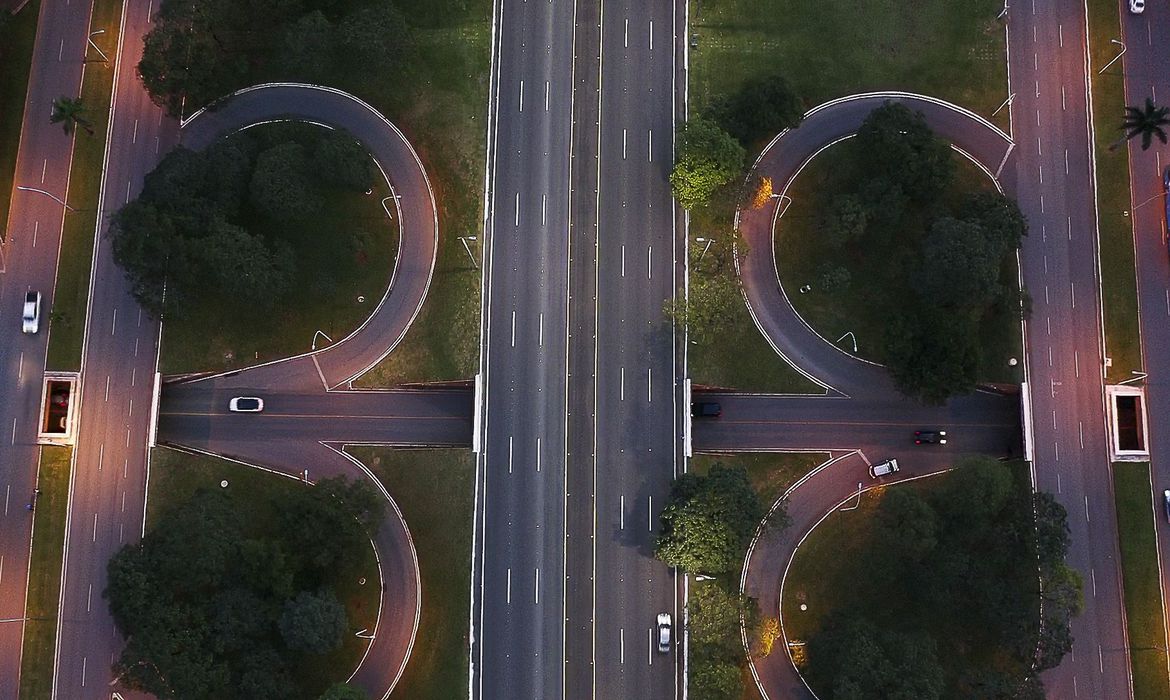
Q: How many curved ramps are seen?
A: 4